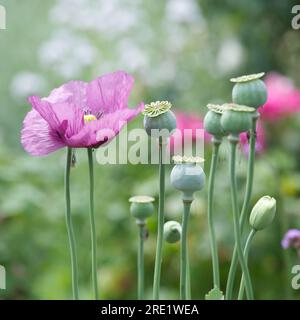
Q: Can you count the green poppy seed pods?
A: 6